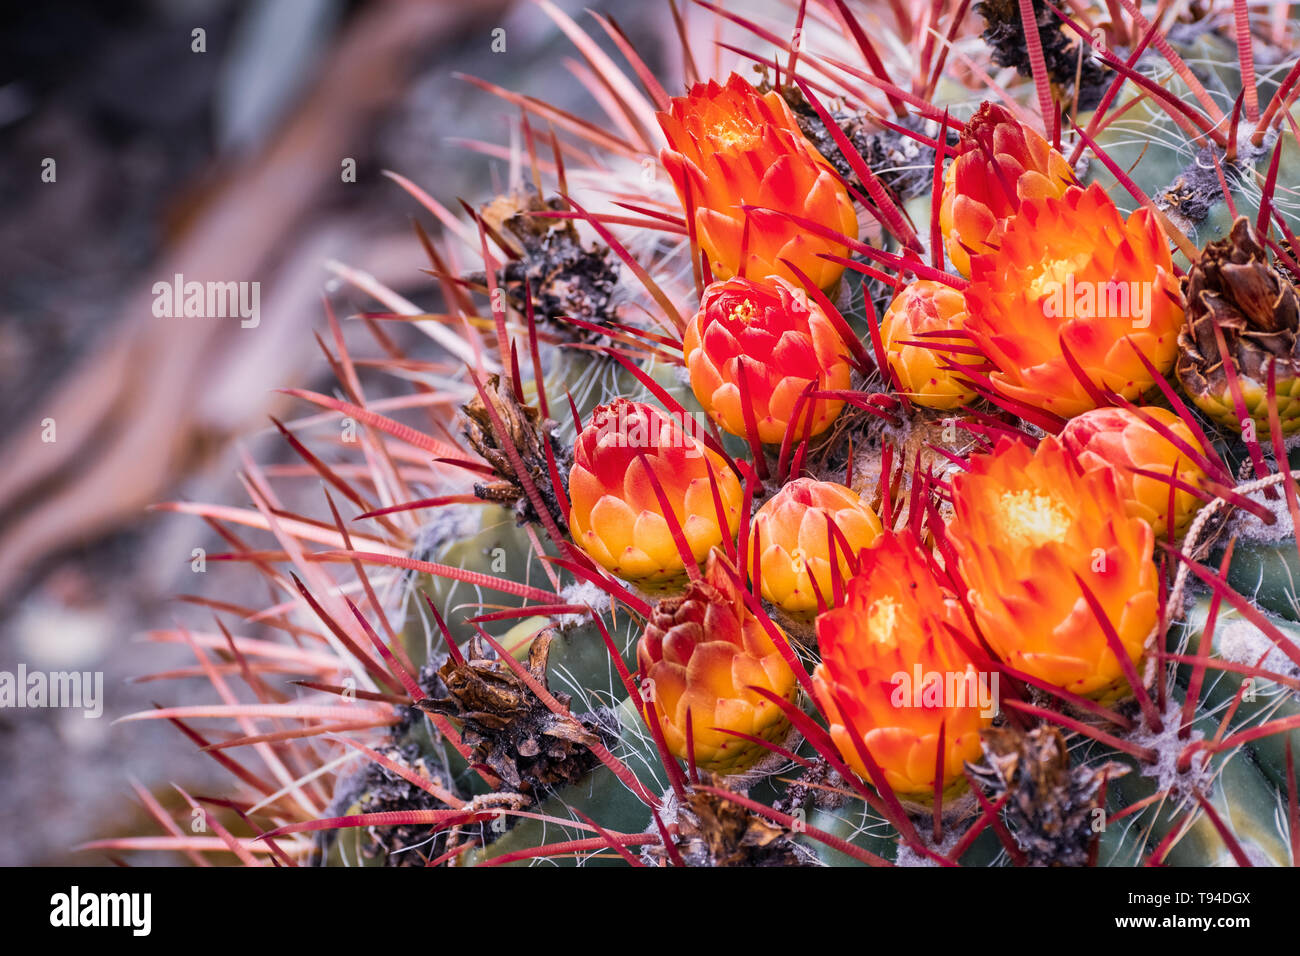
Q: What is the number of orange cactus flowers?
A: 11